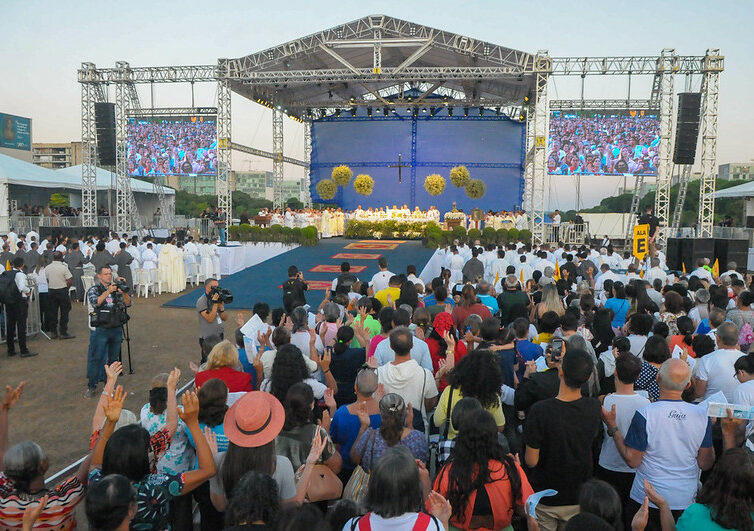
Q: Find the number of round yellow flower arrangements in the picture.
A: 6